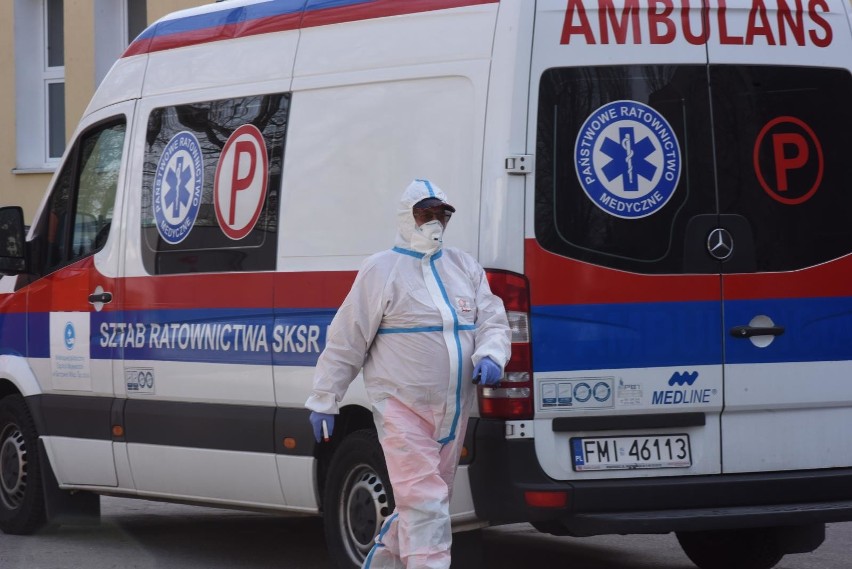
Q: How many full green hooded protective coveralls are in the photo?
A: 0